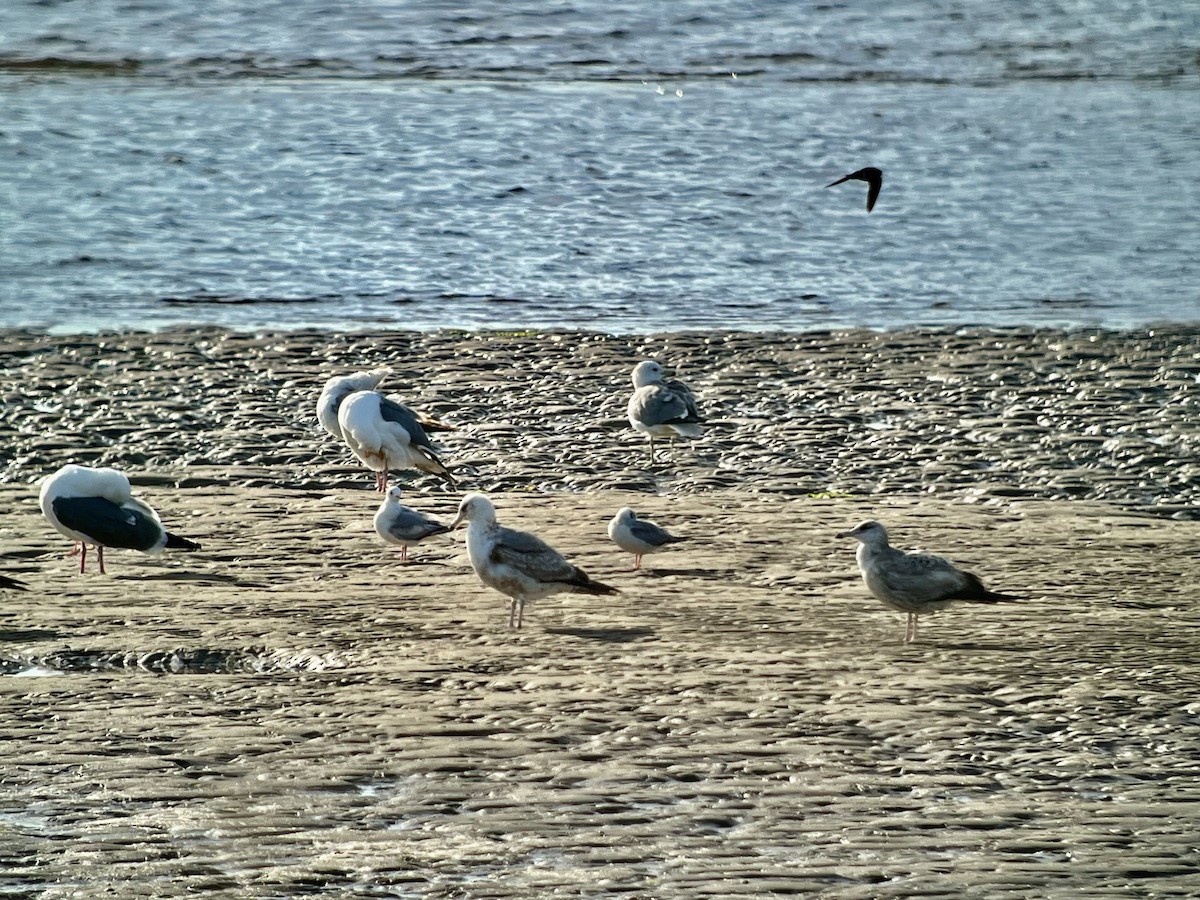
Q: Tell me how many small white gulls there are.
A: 2